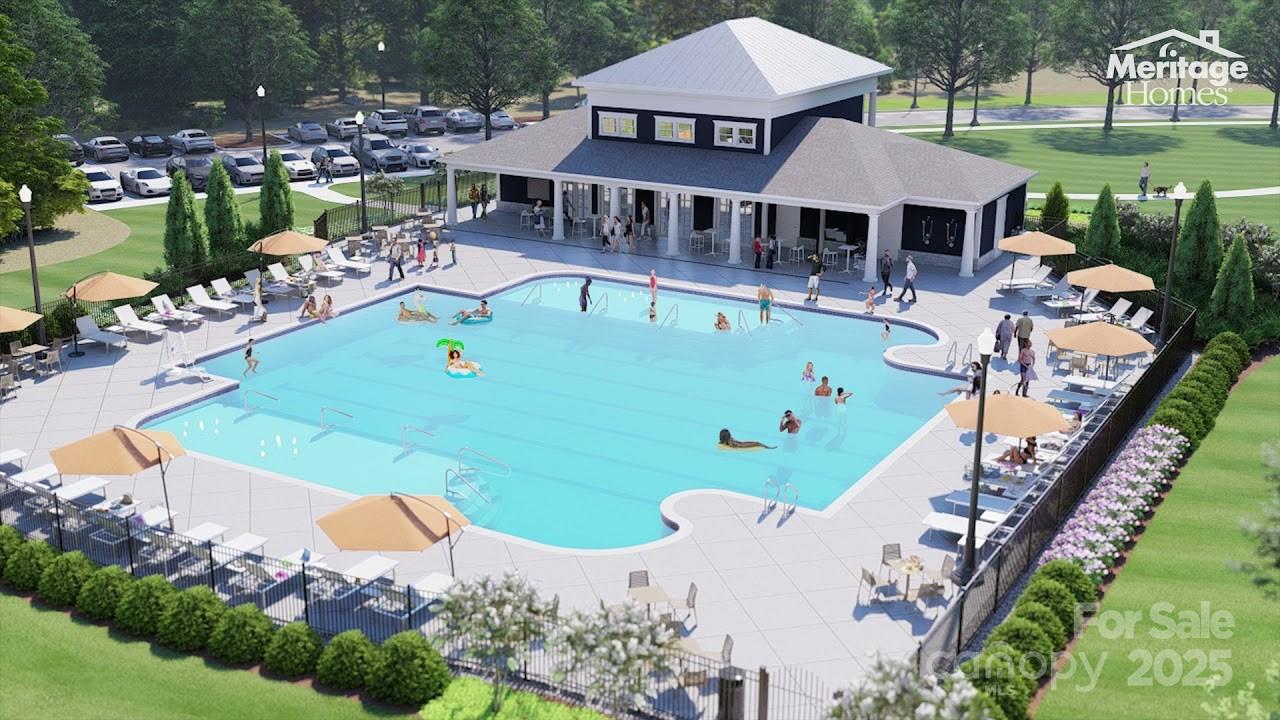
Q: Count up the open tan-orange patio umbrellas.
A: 9